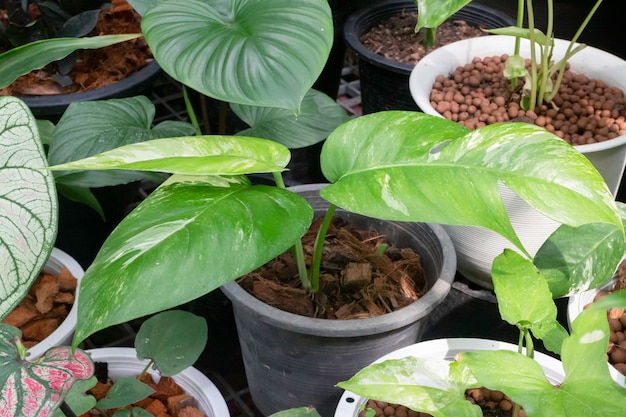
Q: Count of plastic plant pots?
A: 8